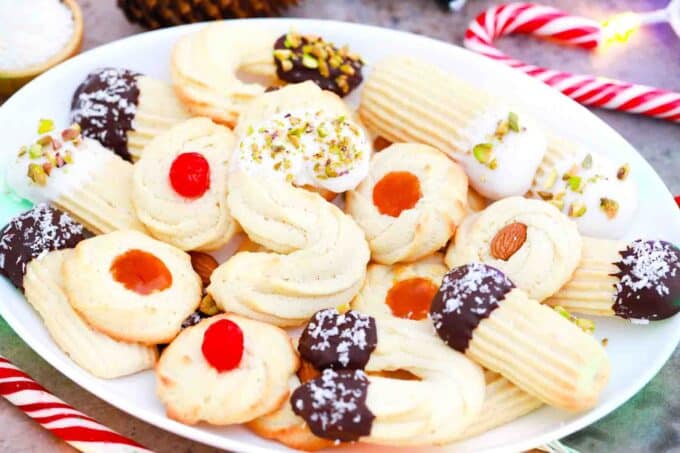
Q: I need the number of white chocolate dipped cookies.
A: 4